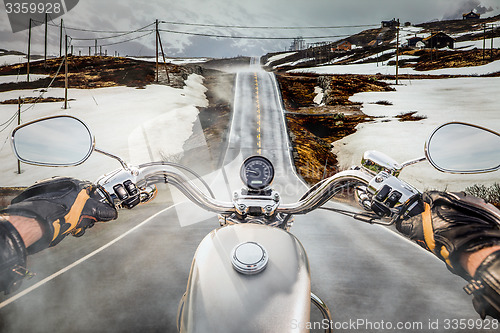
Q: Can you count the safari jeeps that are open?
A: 0